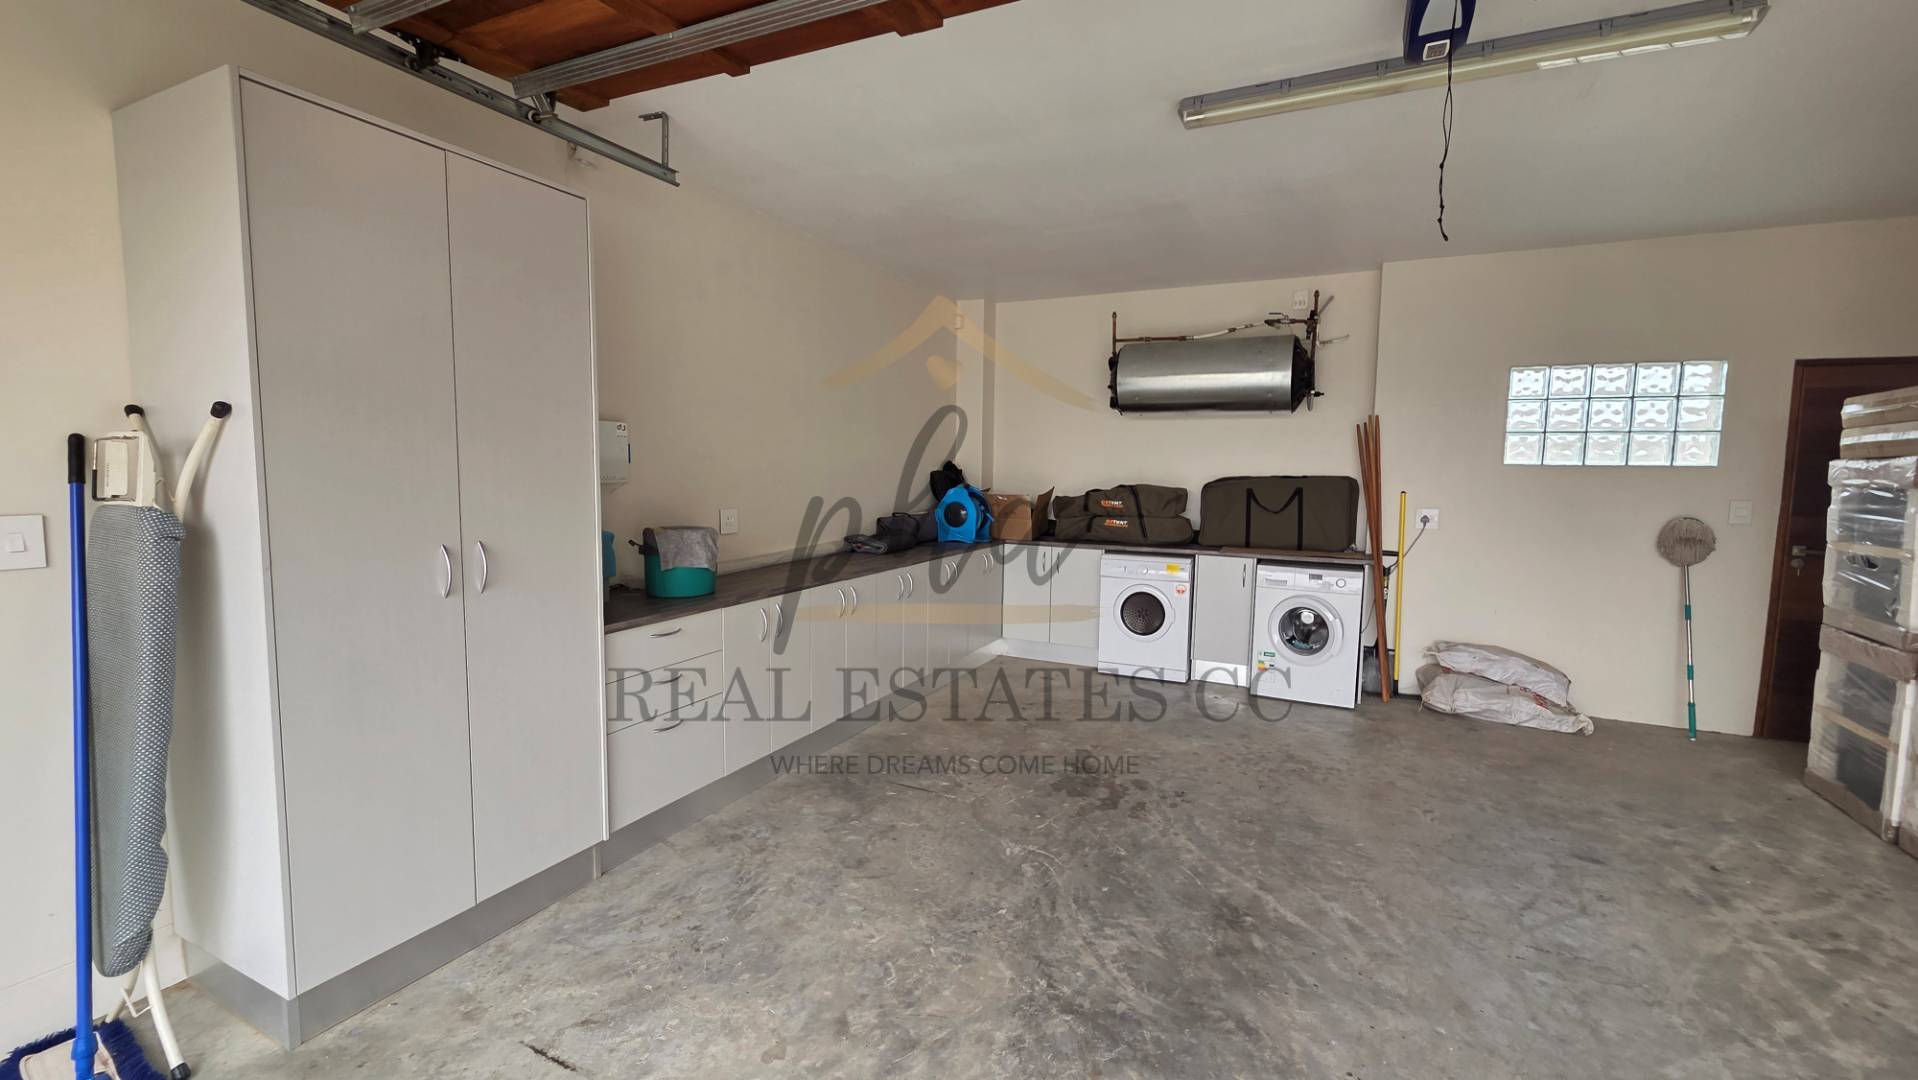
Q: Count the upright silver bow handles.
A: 15